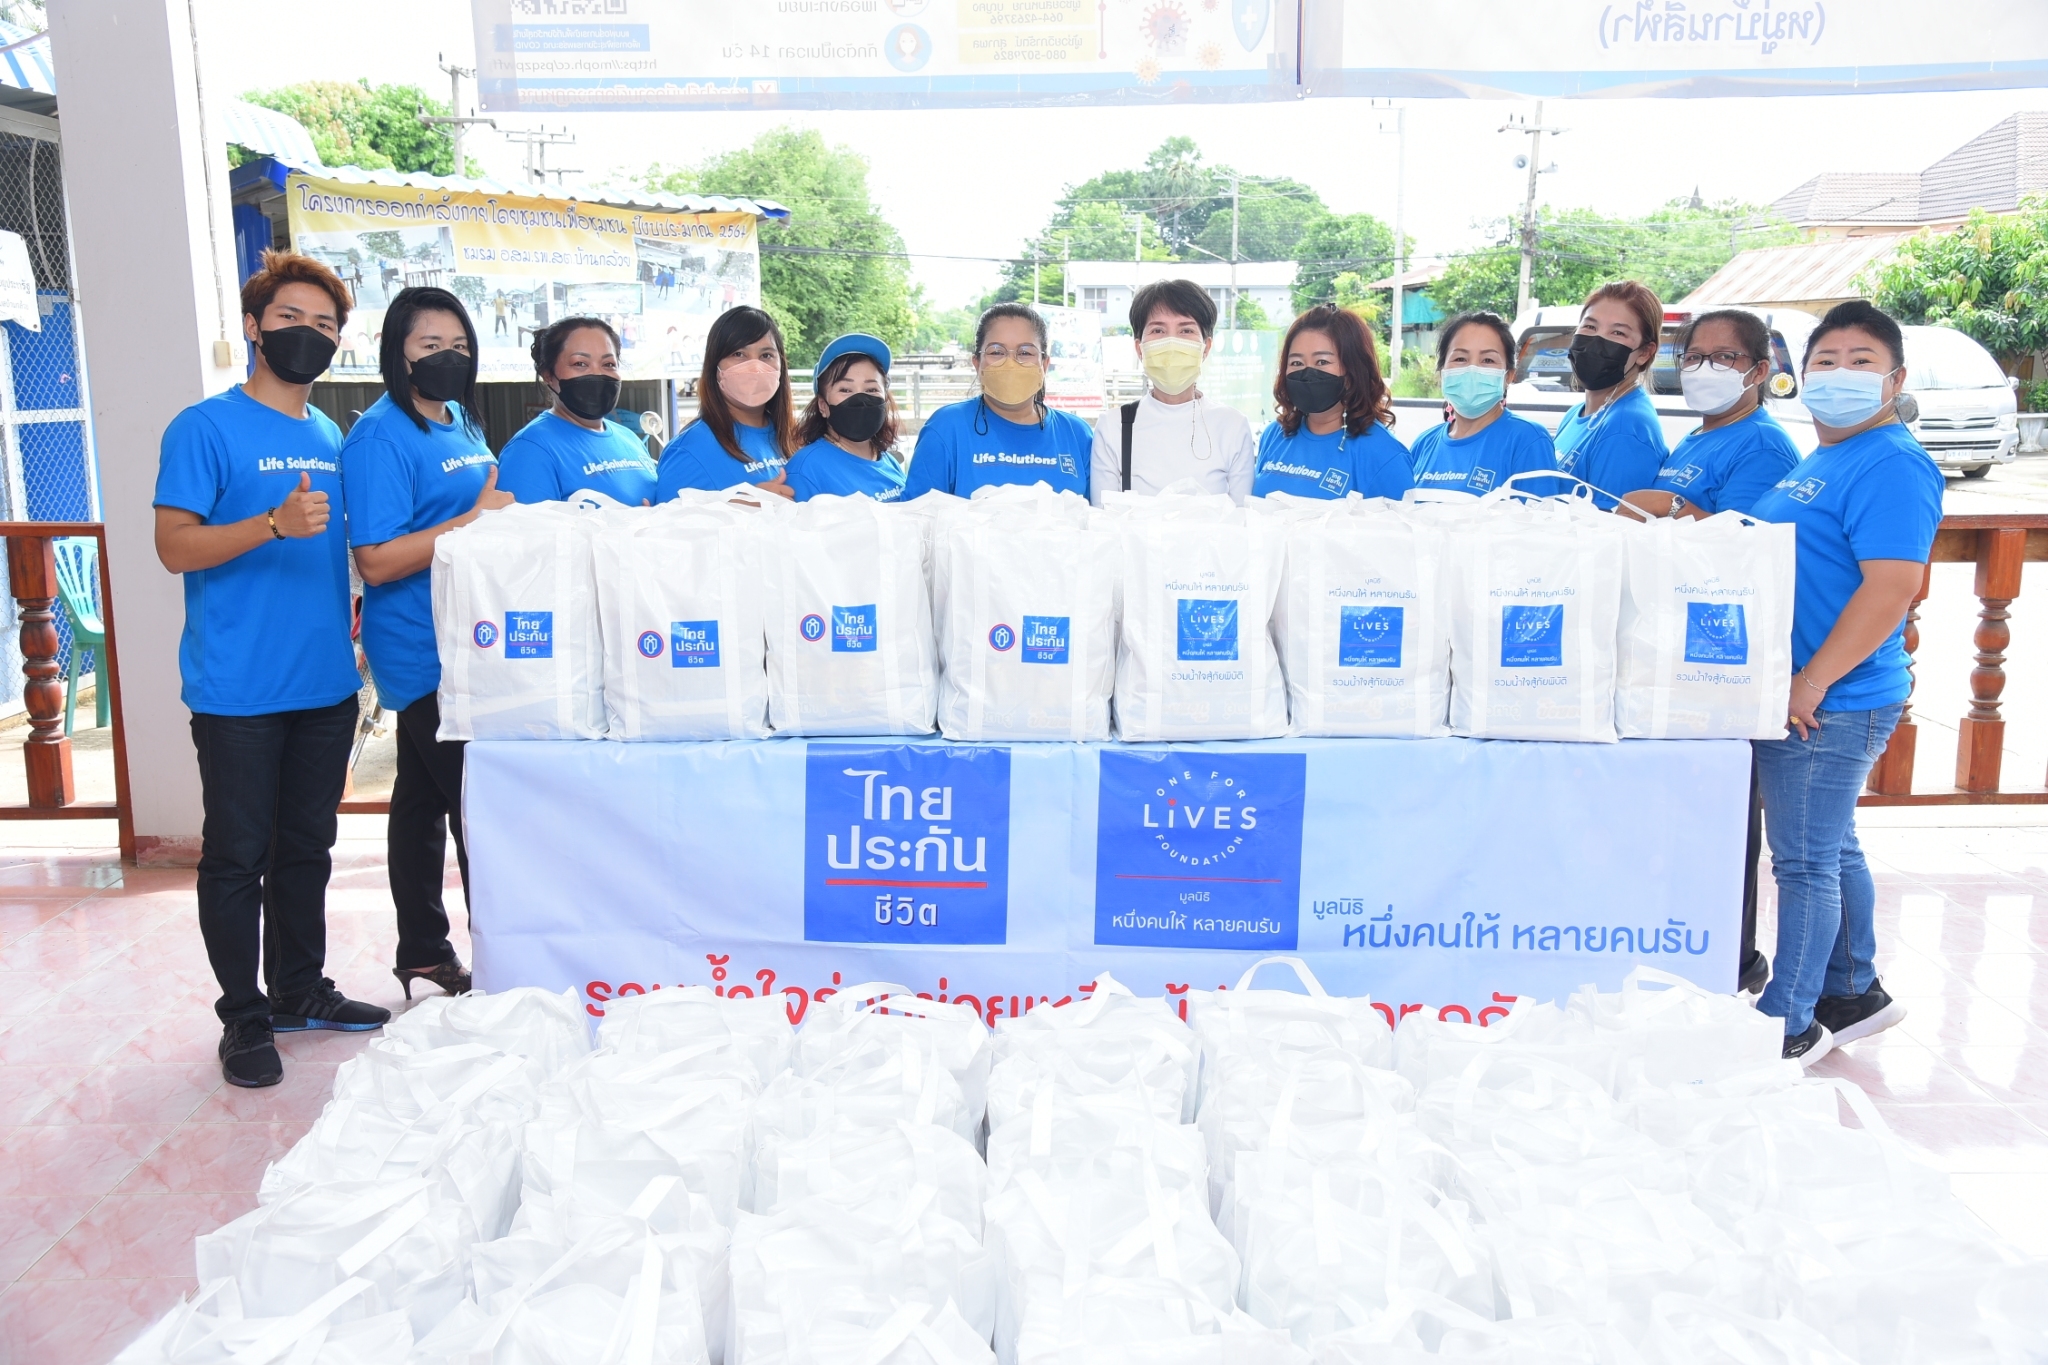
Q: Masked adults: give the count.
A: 12